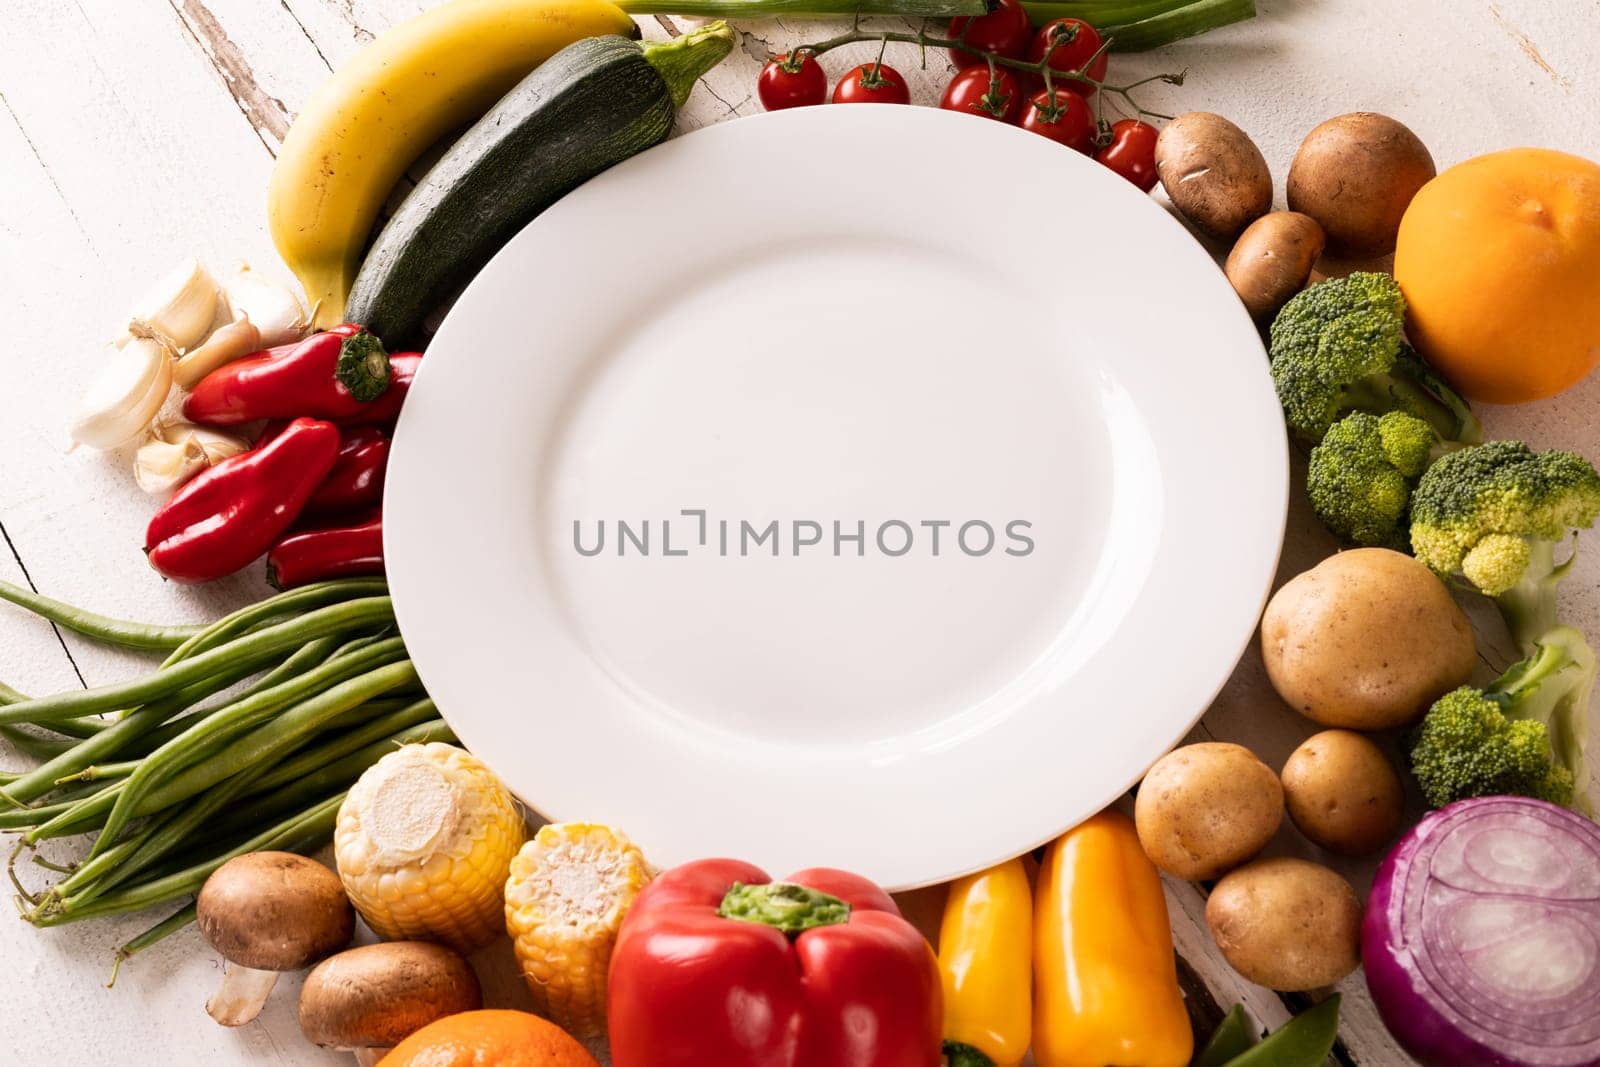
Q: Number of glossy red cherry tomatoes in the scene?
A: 7